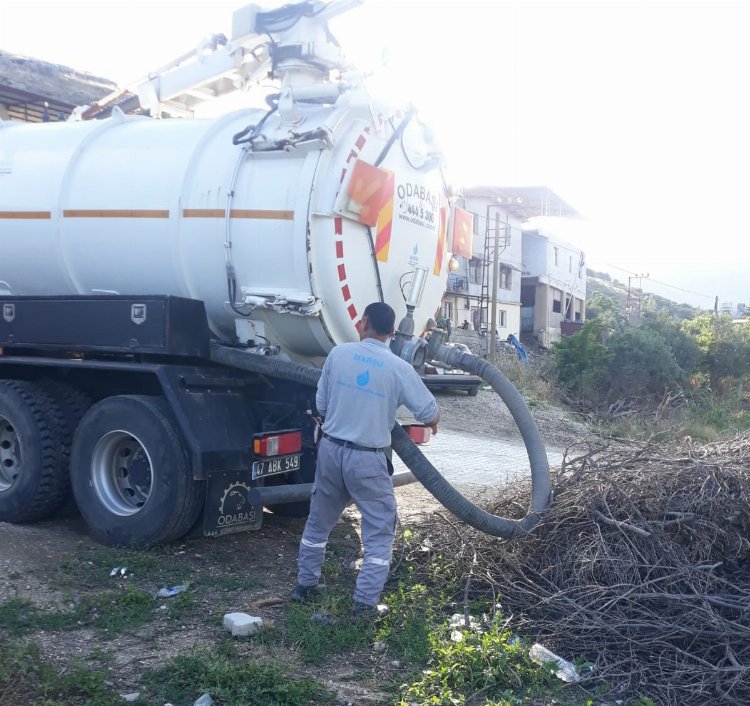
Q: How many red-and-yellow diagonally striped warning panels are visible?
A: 2